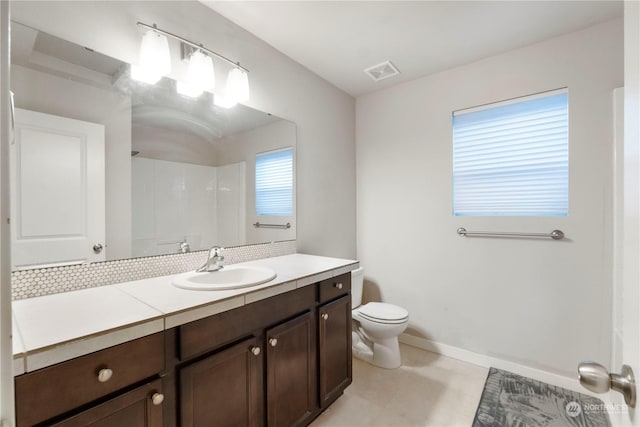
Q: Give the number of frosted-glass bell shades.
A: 3